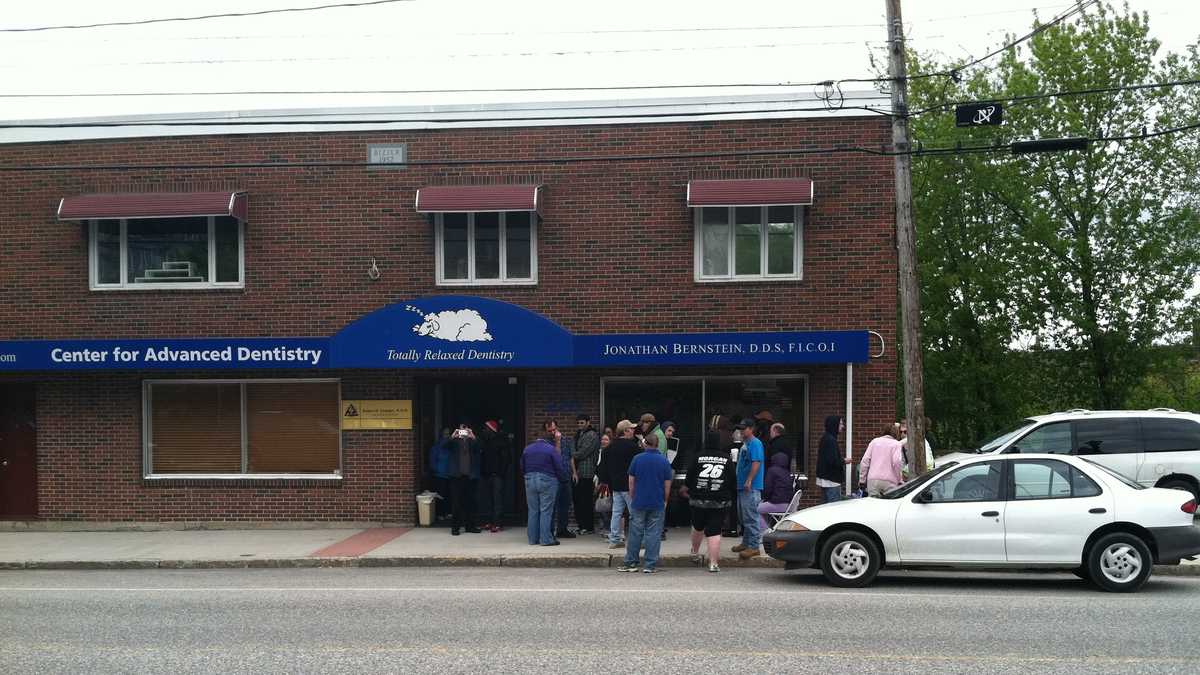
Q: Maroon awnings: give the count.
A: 3